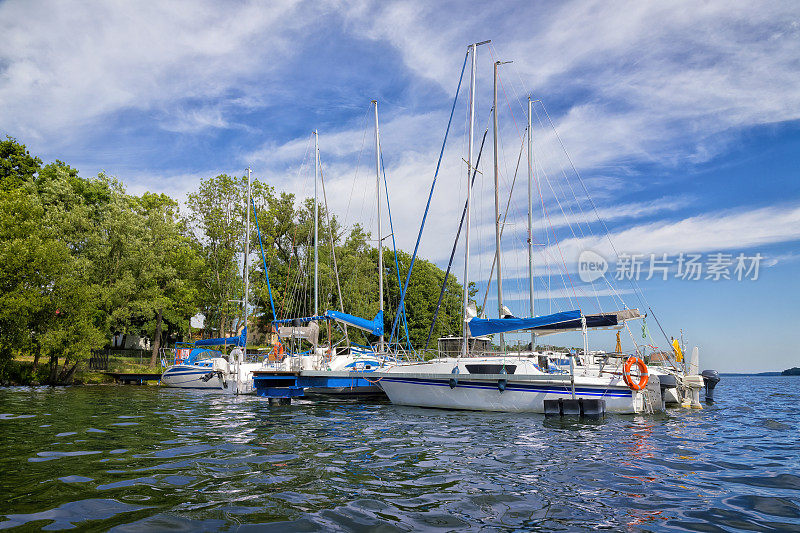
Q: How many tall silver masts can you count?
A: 6